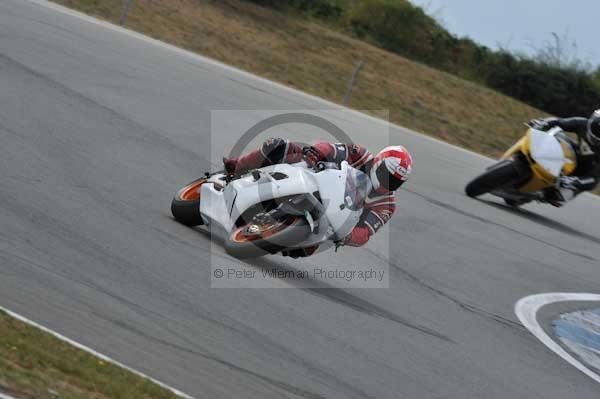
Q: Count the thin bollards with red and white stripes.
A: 0